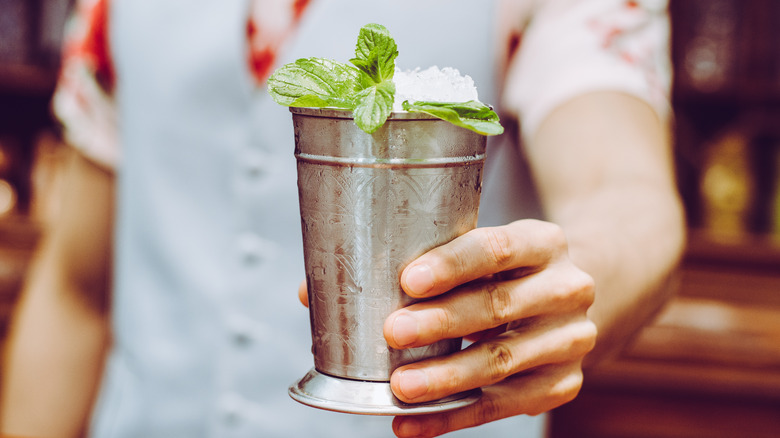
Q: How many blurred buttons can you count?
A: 4